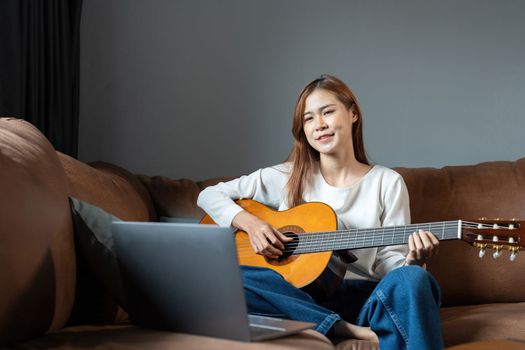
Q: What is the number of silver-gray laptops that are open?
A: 1